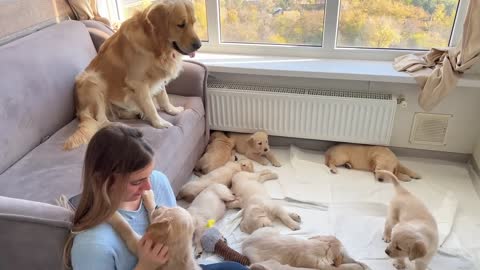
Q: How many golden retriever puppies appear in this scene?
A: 9